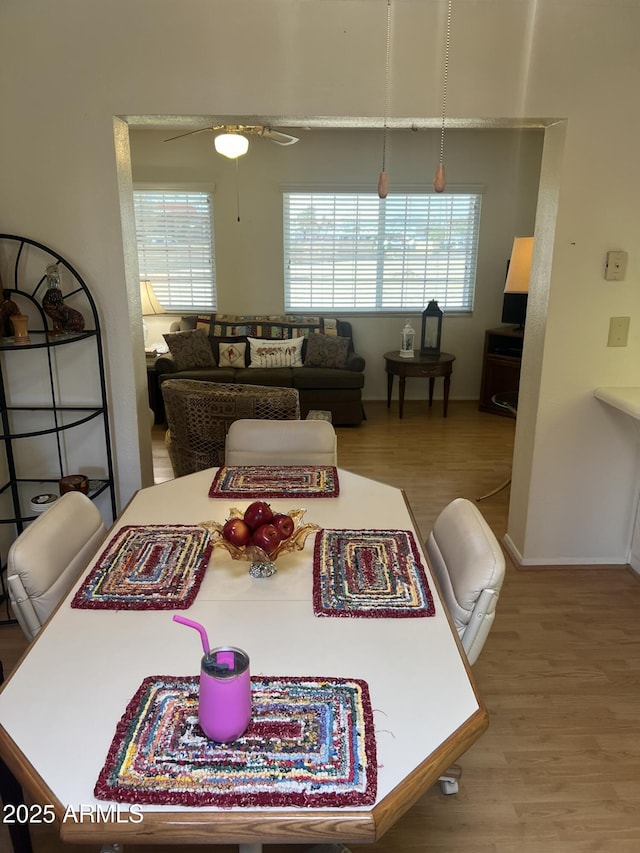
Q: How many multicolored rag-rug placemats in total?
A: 4